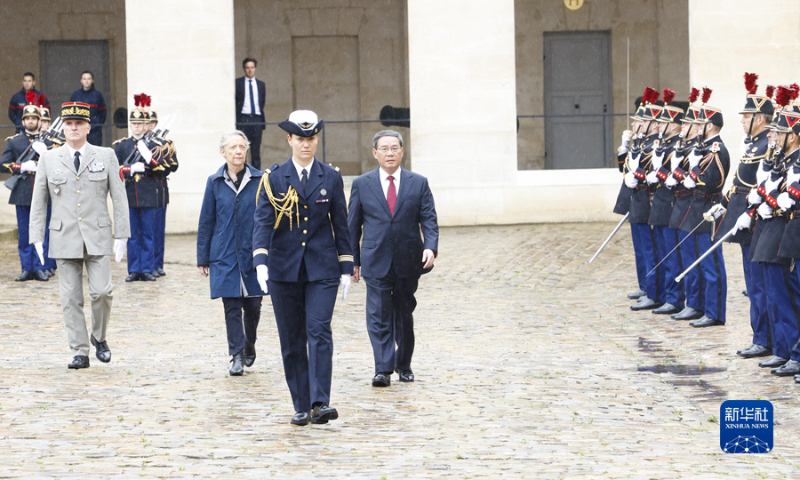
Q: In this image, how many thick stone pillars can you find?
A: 3